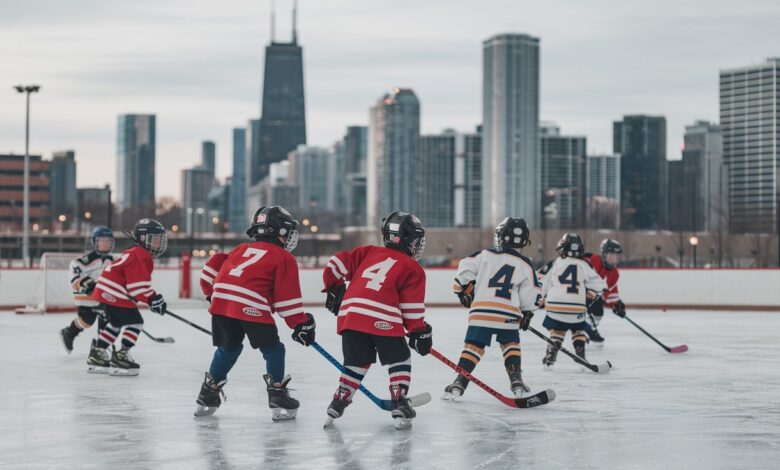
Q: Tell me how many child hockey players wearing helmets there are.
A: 7